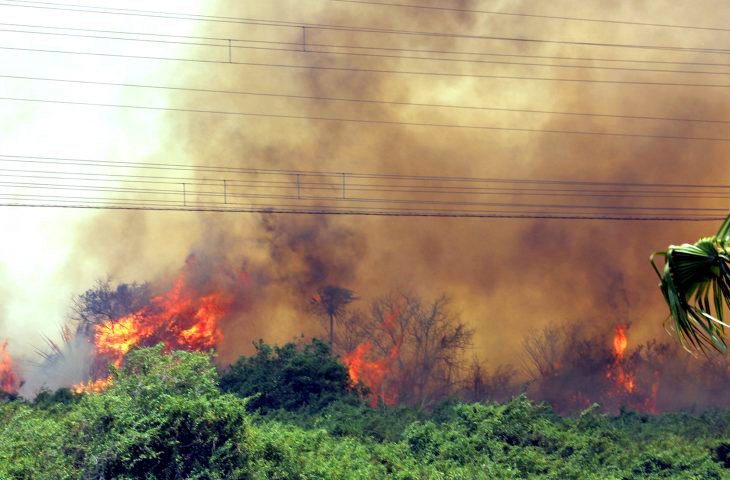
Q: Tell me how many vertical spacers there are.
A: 6